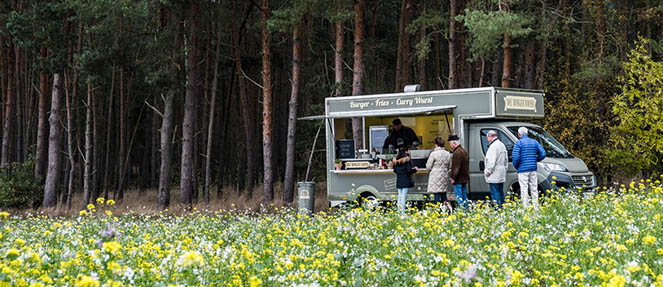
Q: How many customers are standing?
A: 5